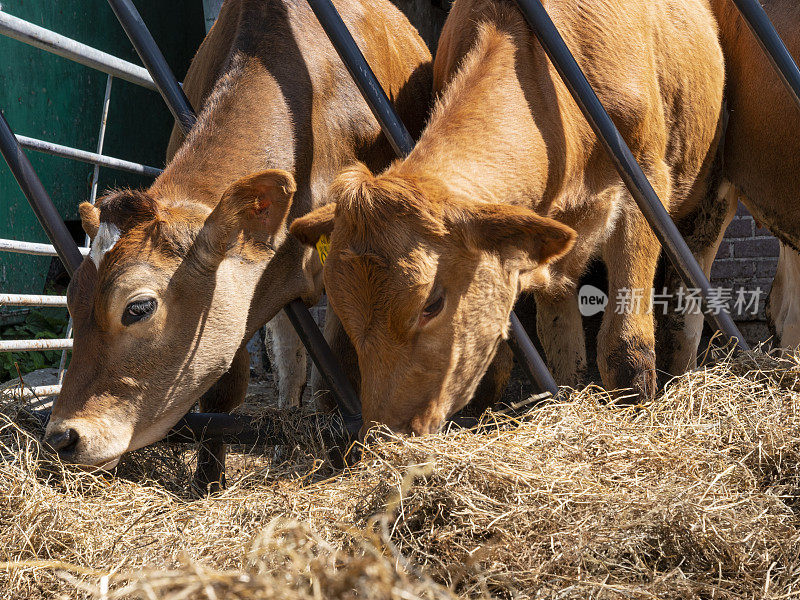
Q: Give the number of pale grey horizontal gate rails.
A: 6